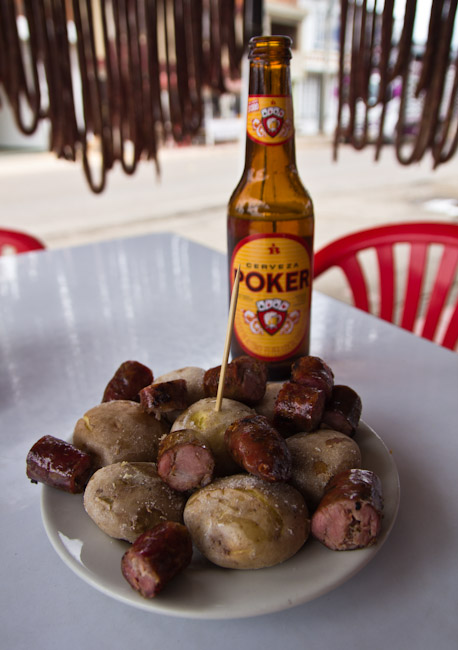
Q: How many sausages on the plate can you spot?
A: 11